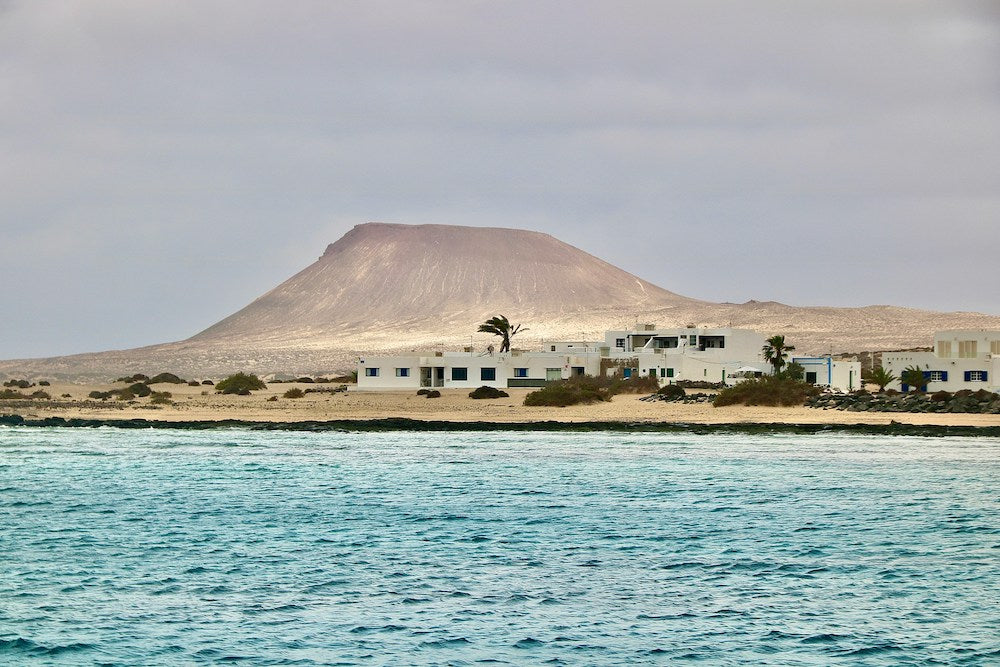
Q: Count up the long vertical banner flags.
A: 0